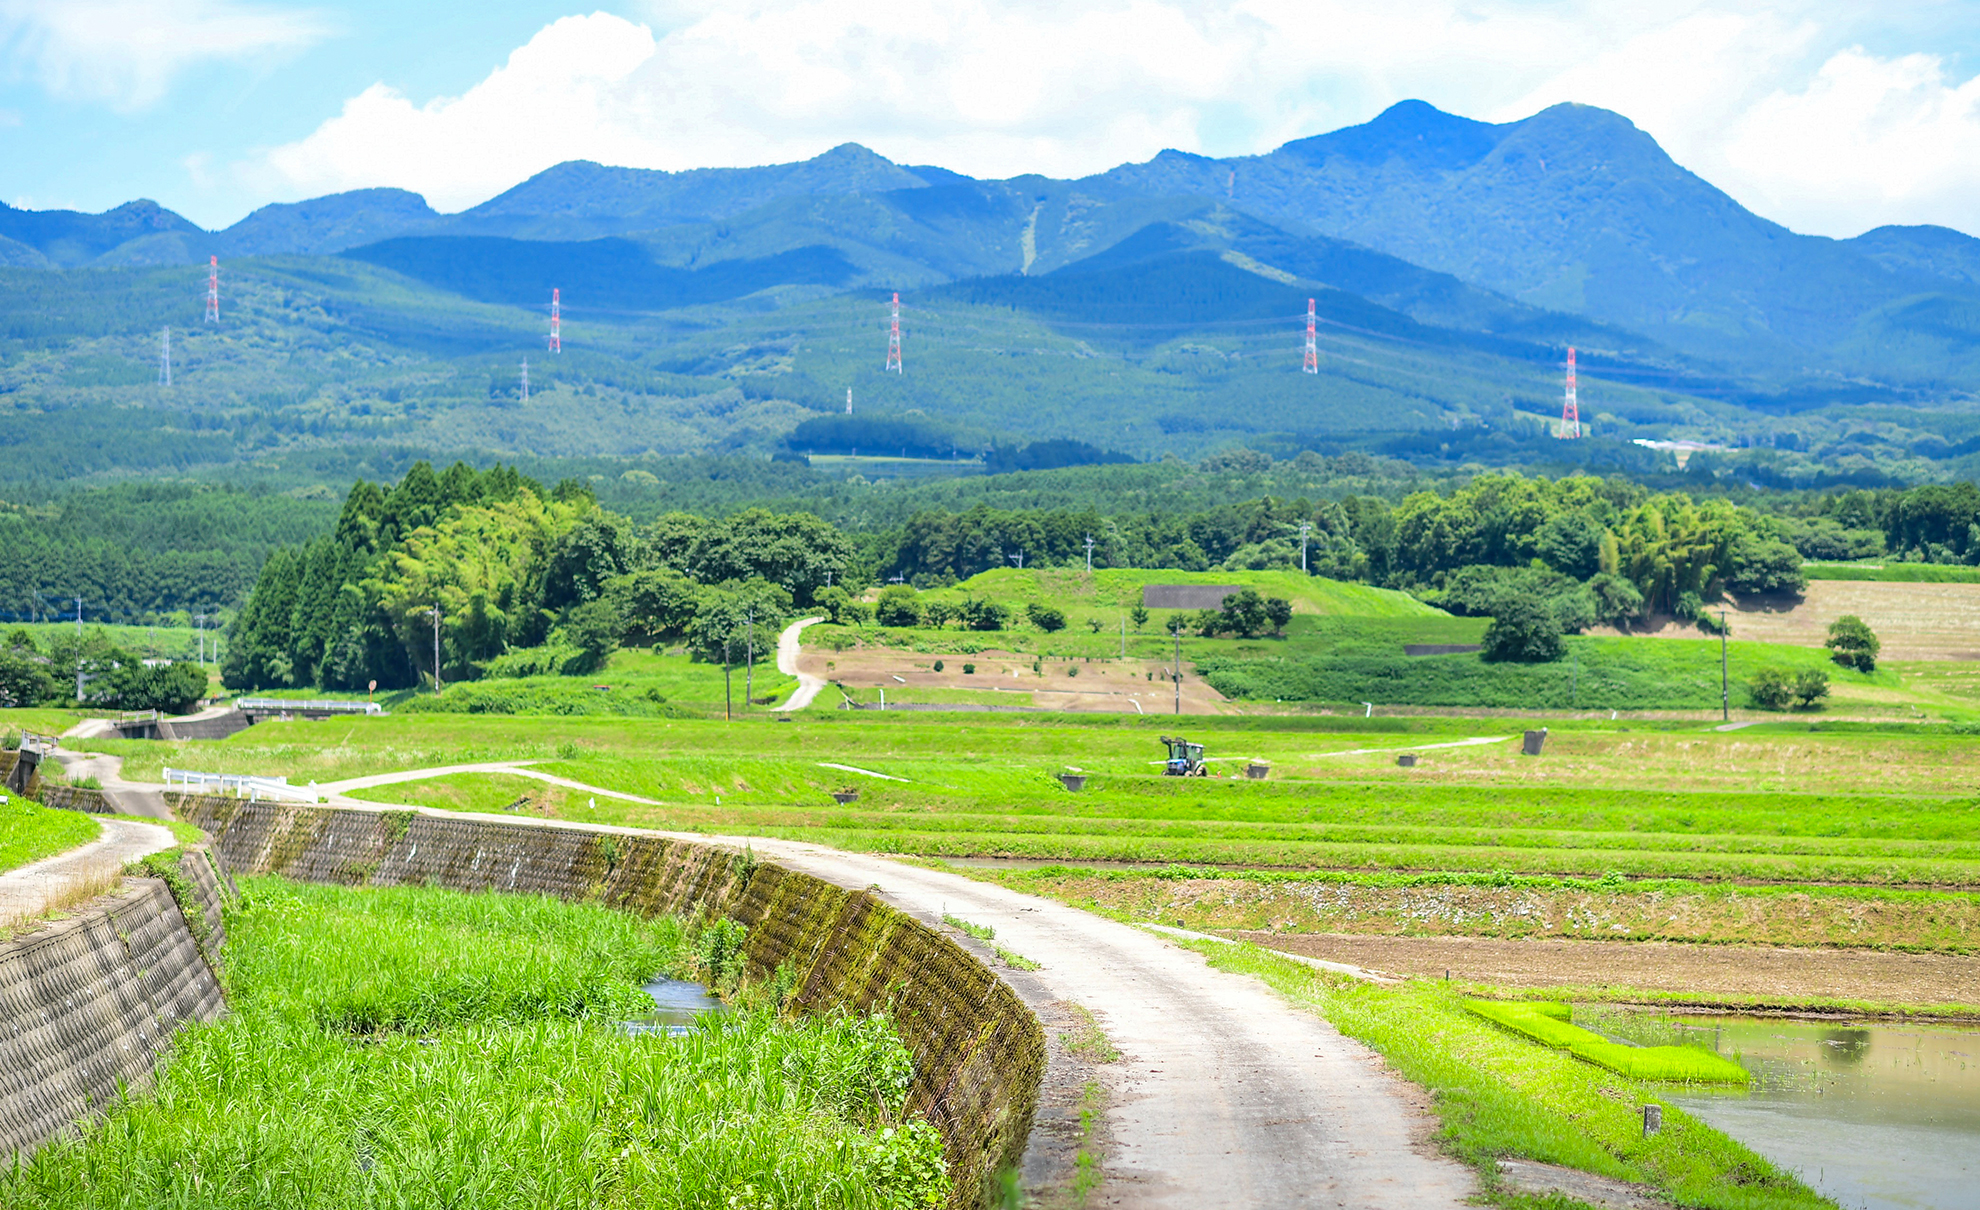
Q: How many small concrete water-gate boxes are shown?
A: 5